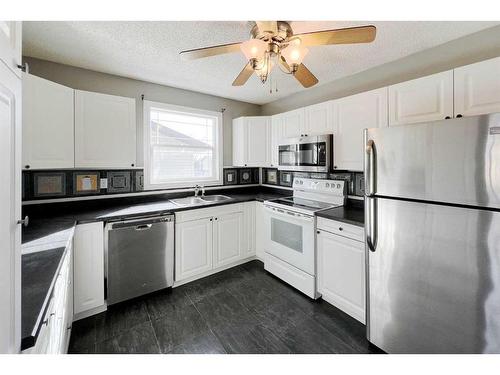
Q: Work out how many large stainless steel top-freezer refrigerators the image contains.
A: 1